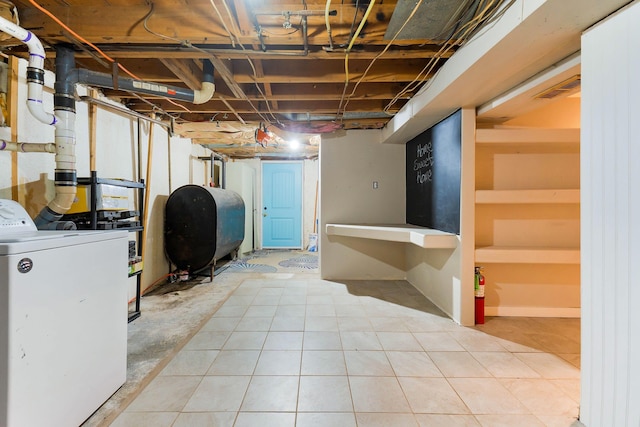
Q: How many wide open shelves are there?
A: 3